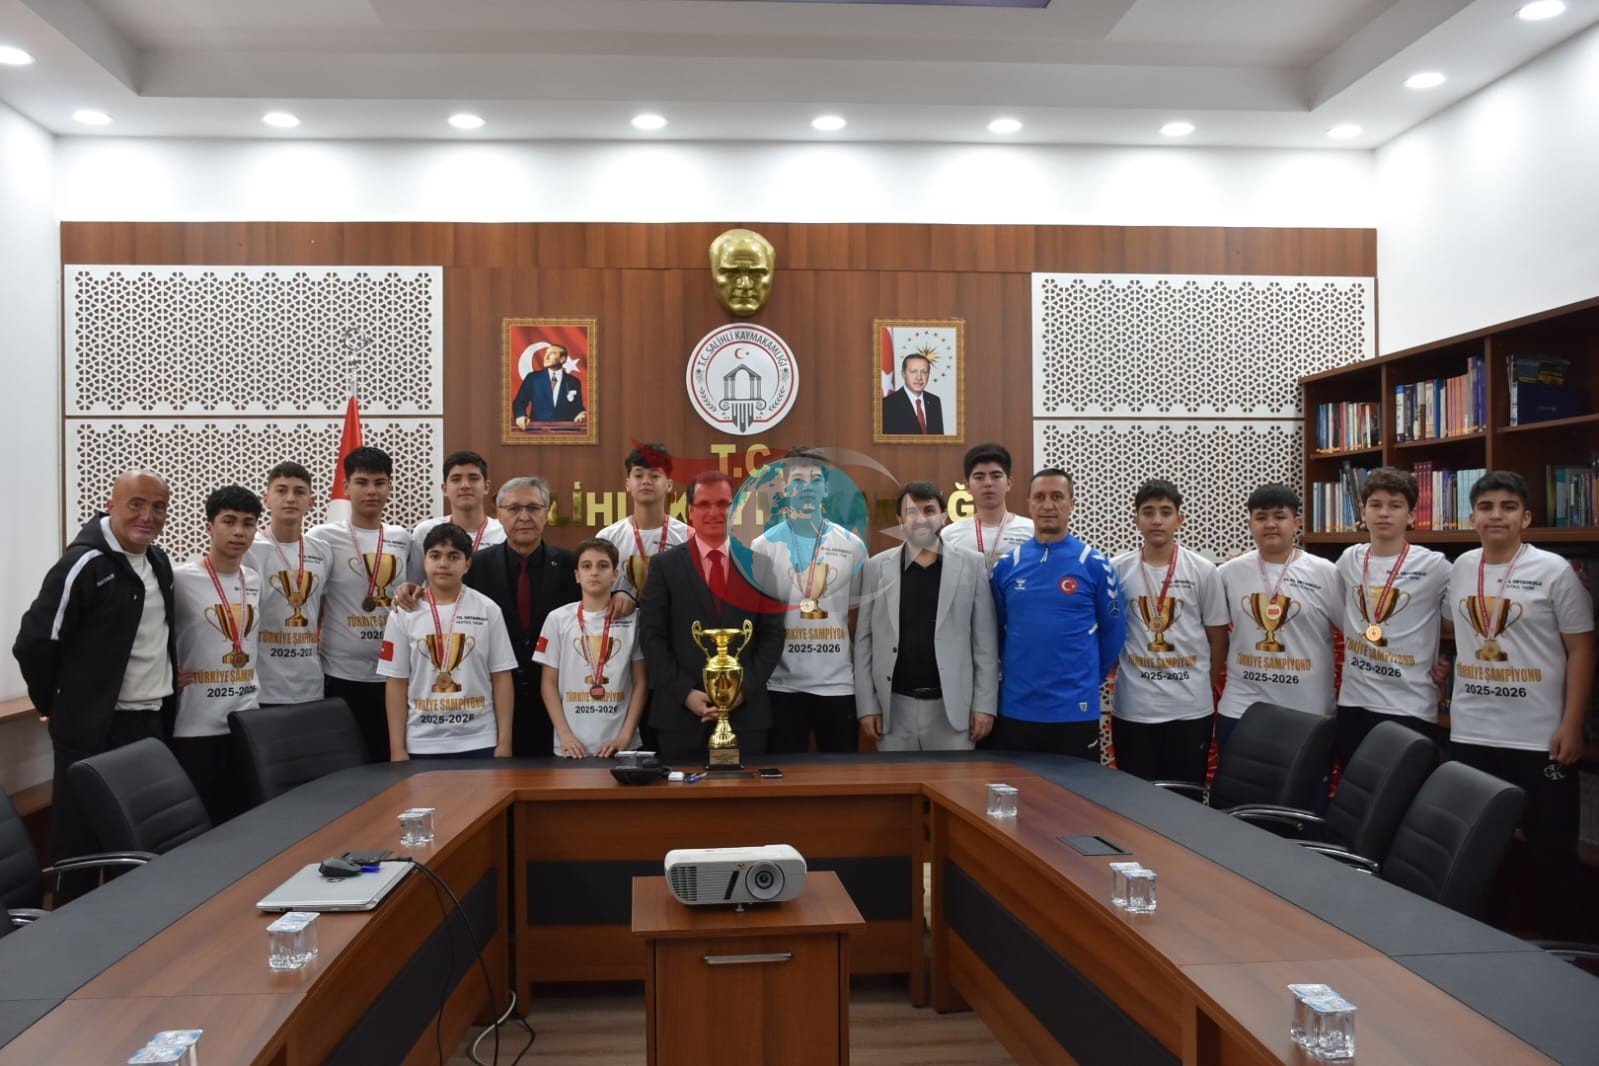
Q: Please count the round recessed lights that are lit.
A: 11